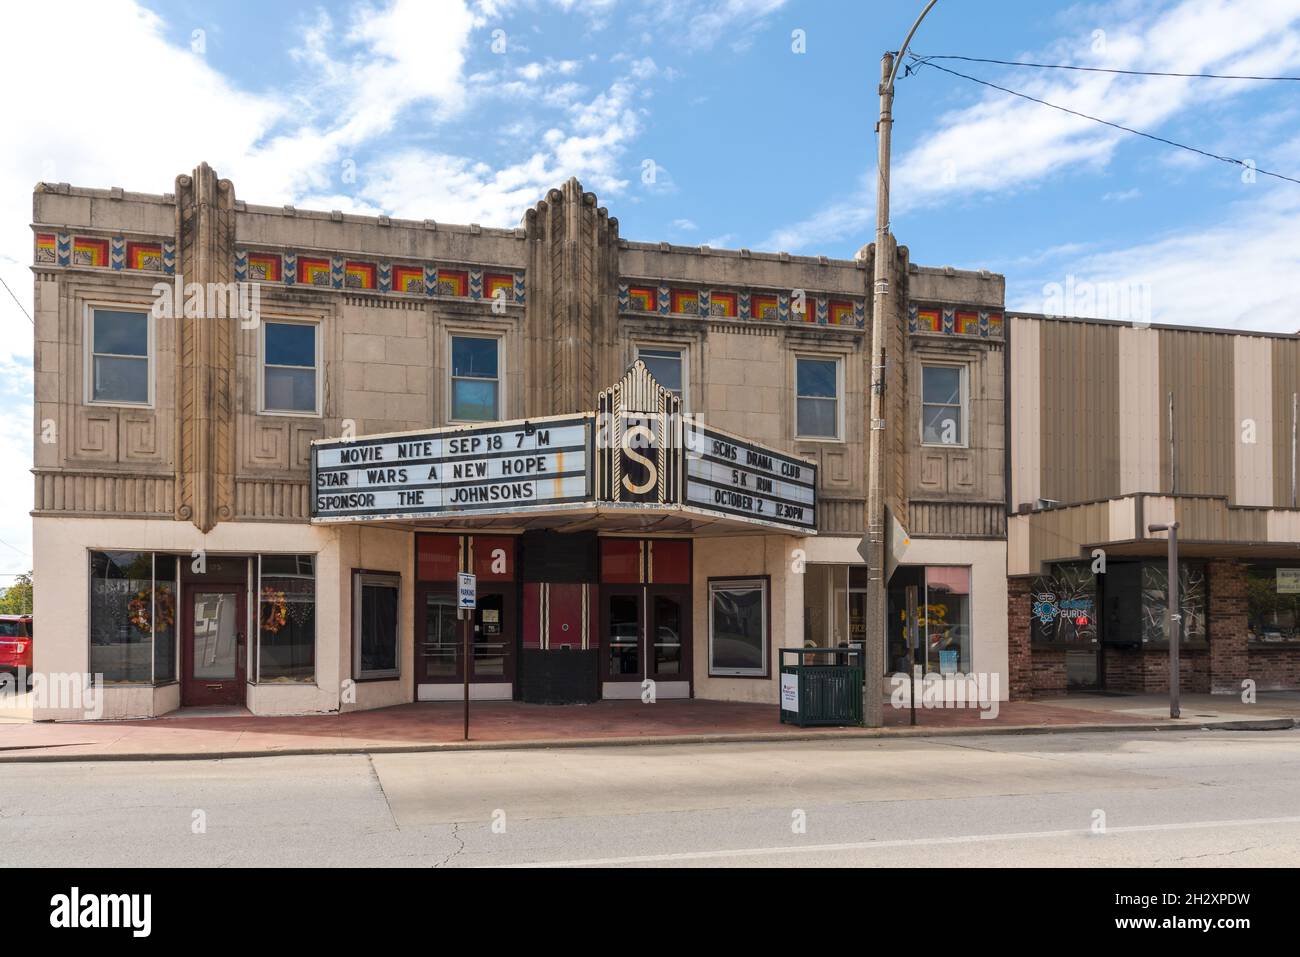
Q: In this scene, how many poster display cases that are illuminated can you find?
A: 0